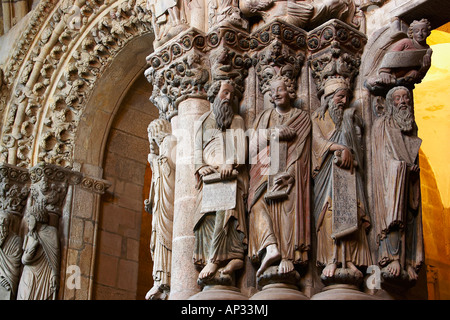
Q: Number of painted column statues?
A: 4